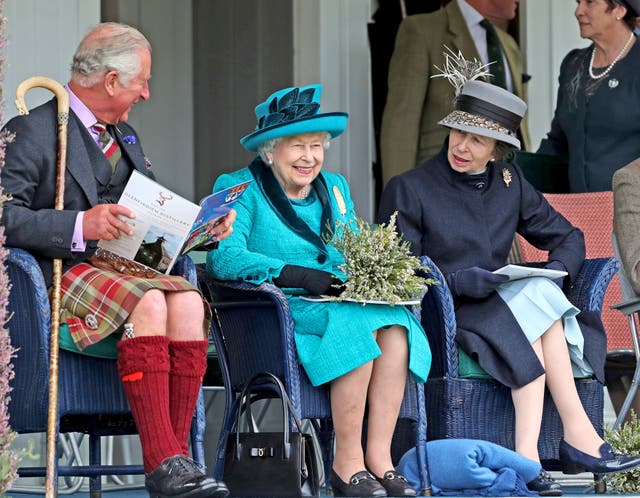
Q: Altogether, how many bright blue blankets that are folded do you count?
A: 1